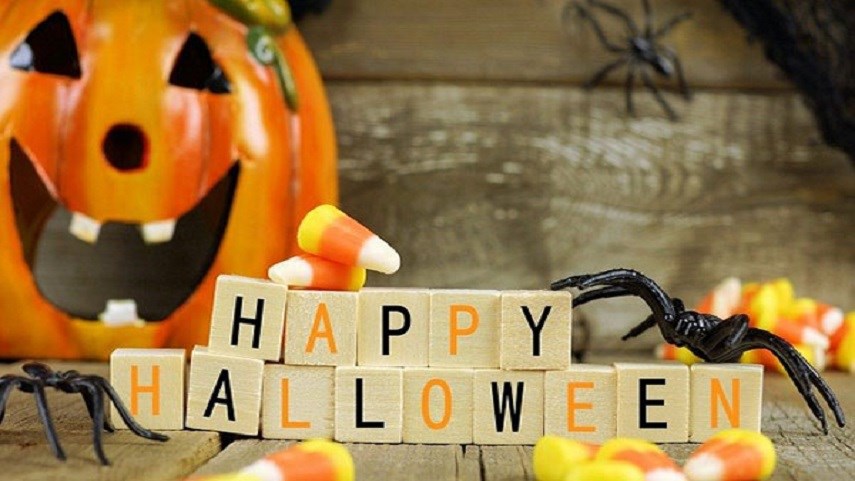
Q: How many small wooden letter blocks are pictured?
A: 14